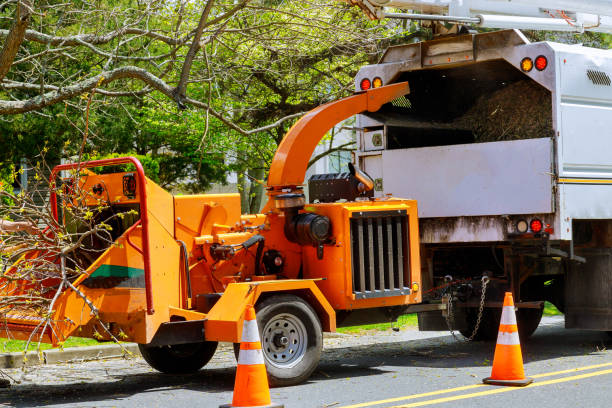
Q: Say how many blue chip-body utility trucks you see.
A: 0